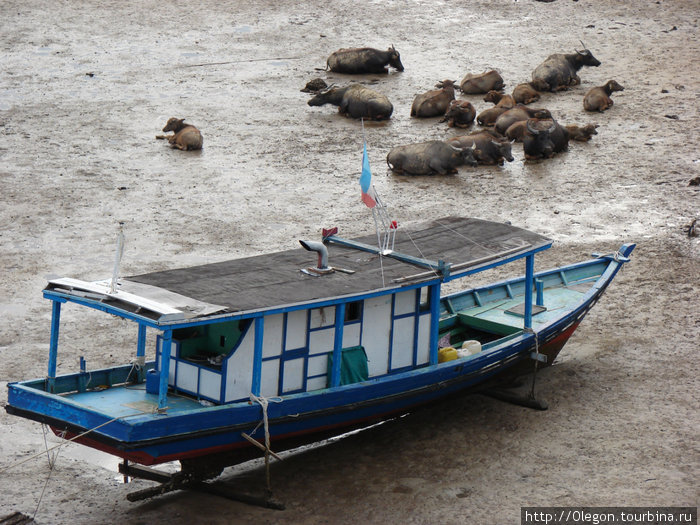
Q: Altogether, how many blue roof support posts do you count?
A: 7